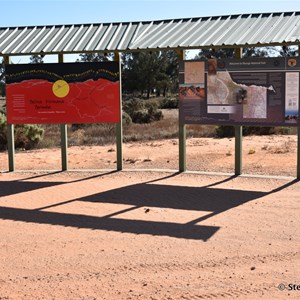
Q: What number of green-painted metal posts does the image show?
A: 6